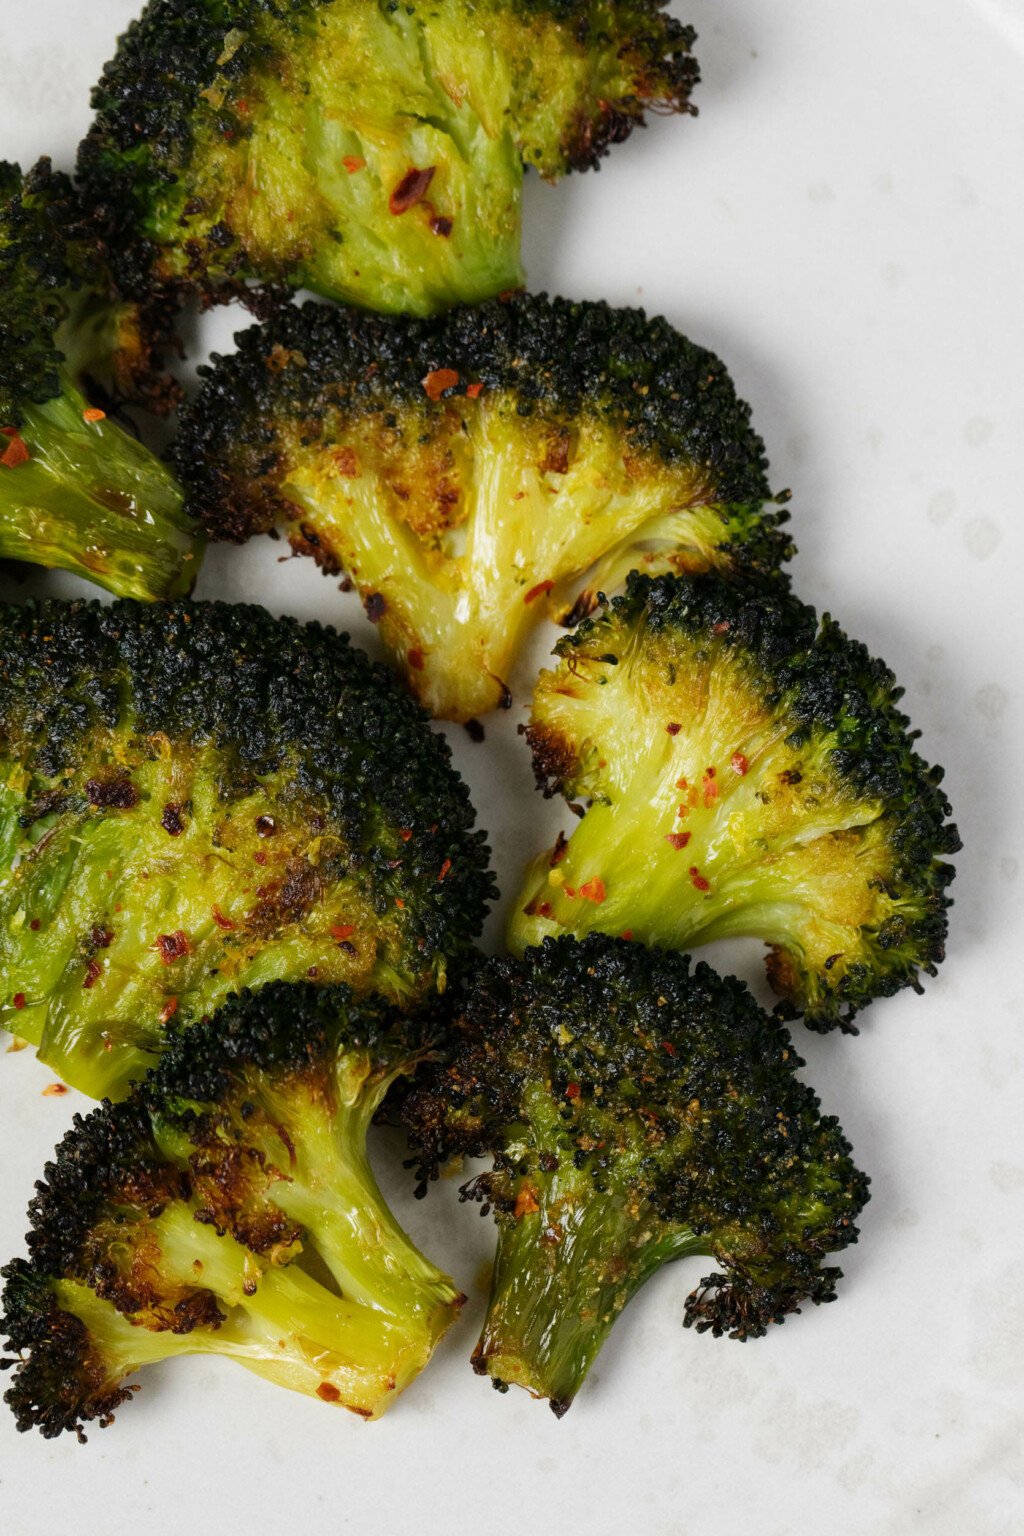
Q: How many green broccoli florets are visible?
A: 7